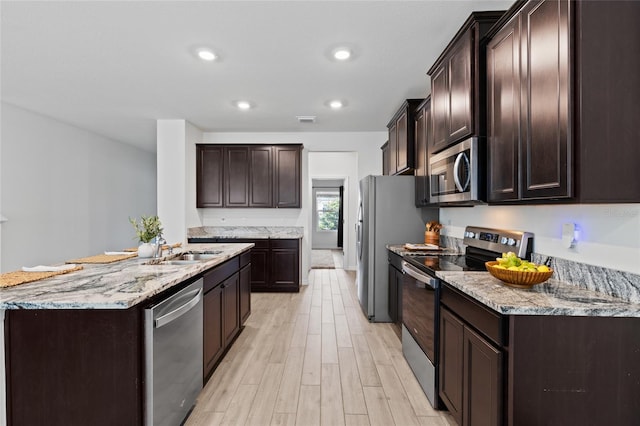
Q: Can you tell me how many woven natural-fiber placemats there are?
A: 3